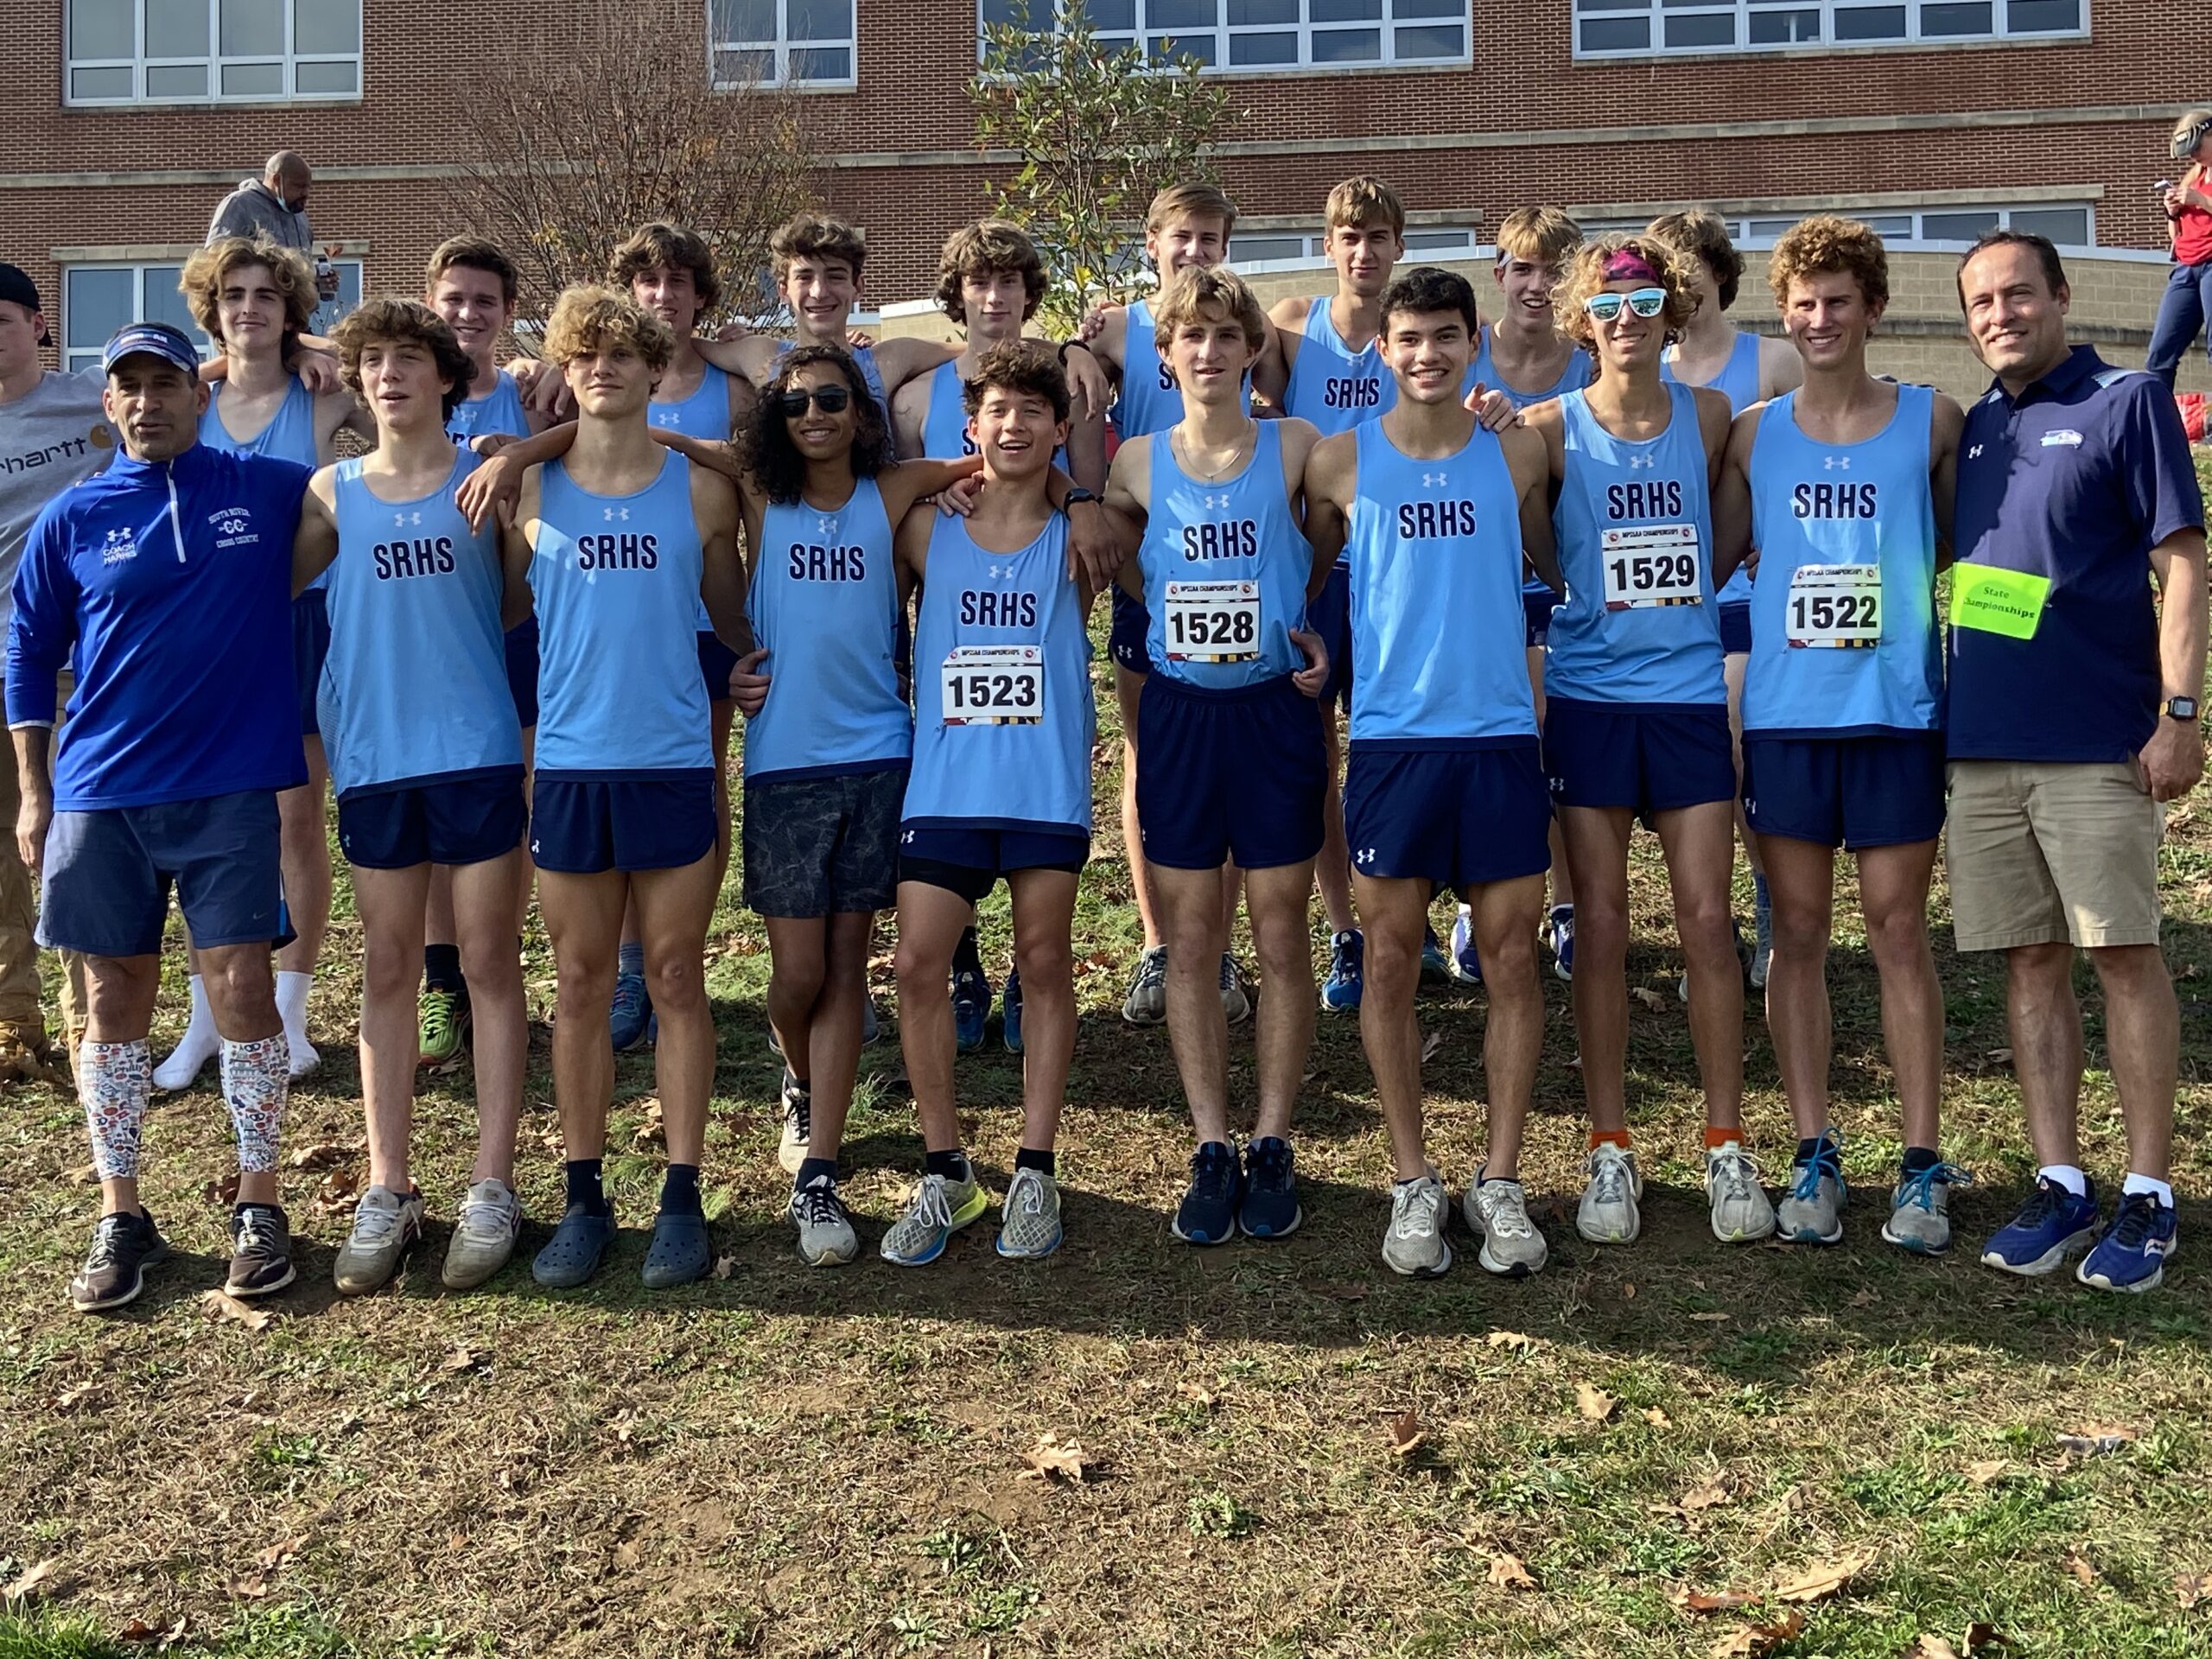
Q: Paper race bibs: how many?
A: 4